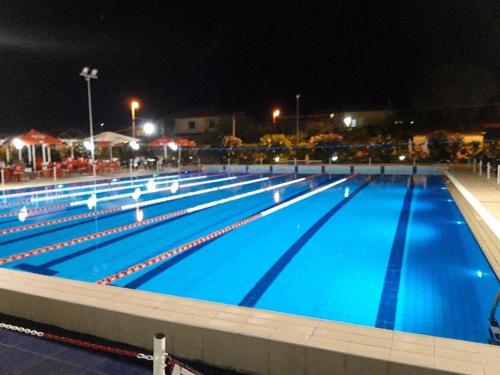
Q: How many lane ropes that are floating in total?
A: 6